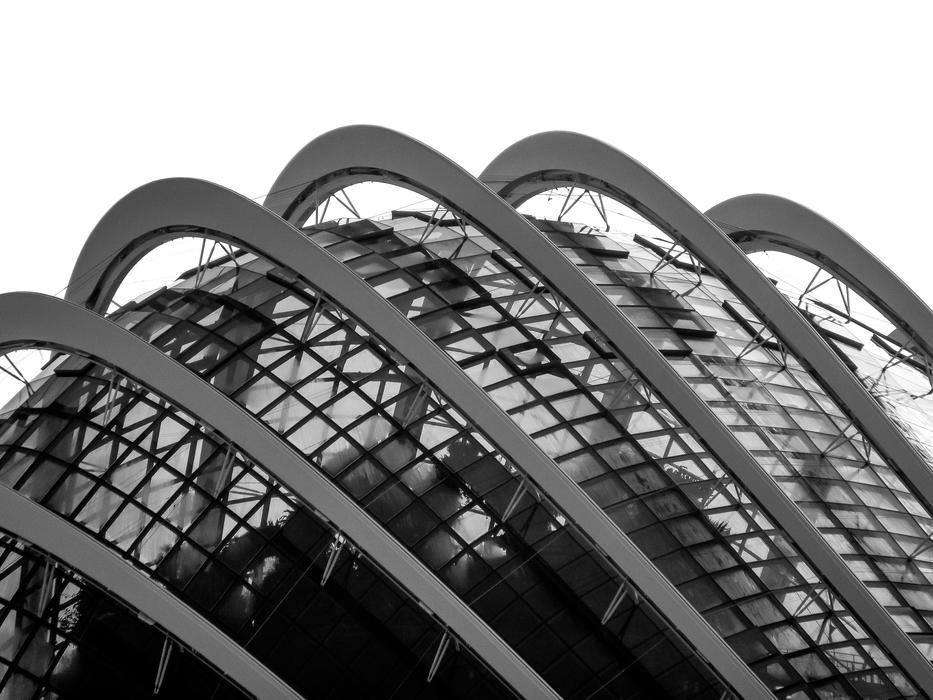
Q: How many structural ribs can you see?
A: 6